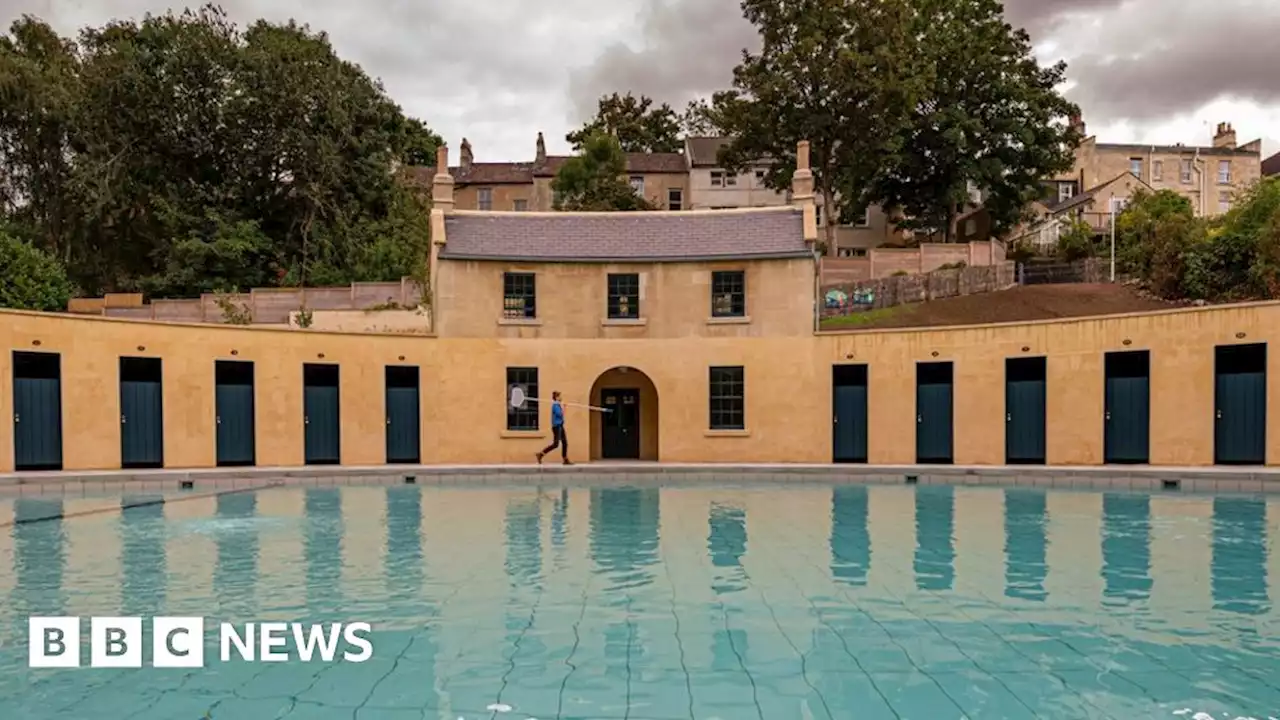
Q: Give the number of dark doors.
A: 11